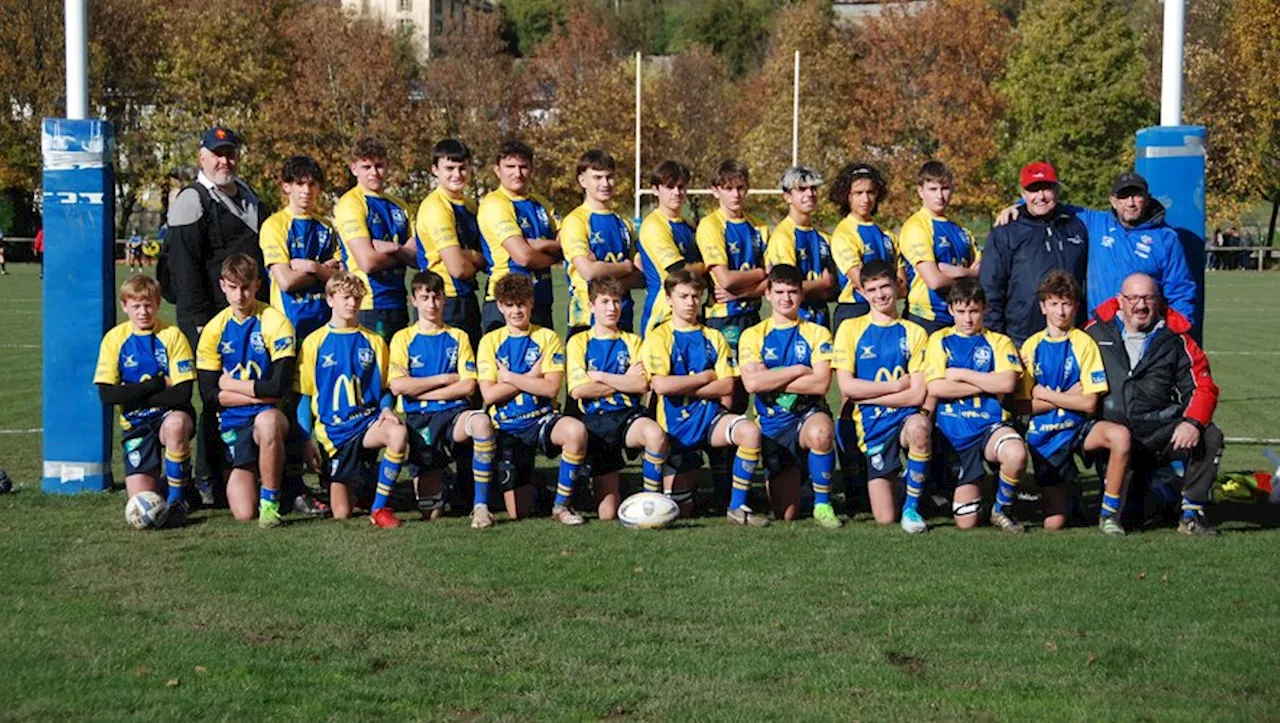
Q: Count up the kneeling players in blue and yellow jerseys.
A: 11